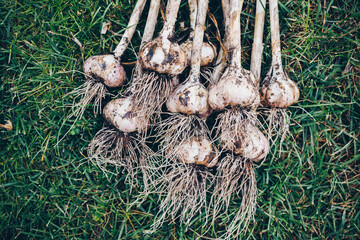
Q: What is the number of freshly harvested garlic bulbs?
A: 9